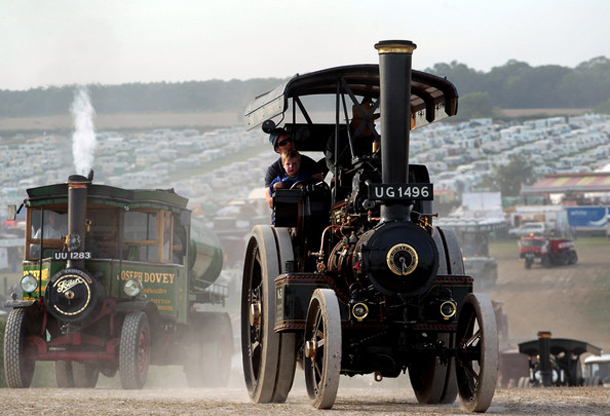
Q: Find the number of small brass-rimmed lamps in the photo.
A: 2